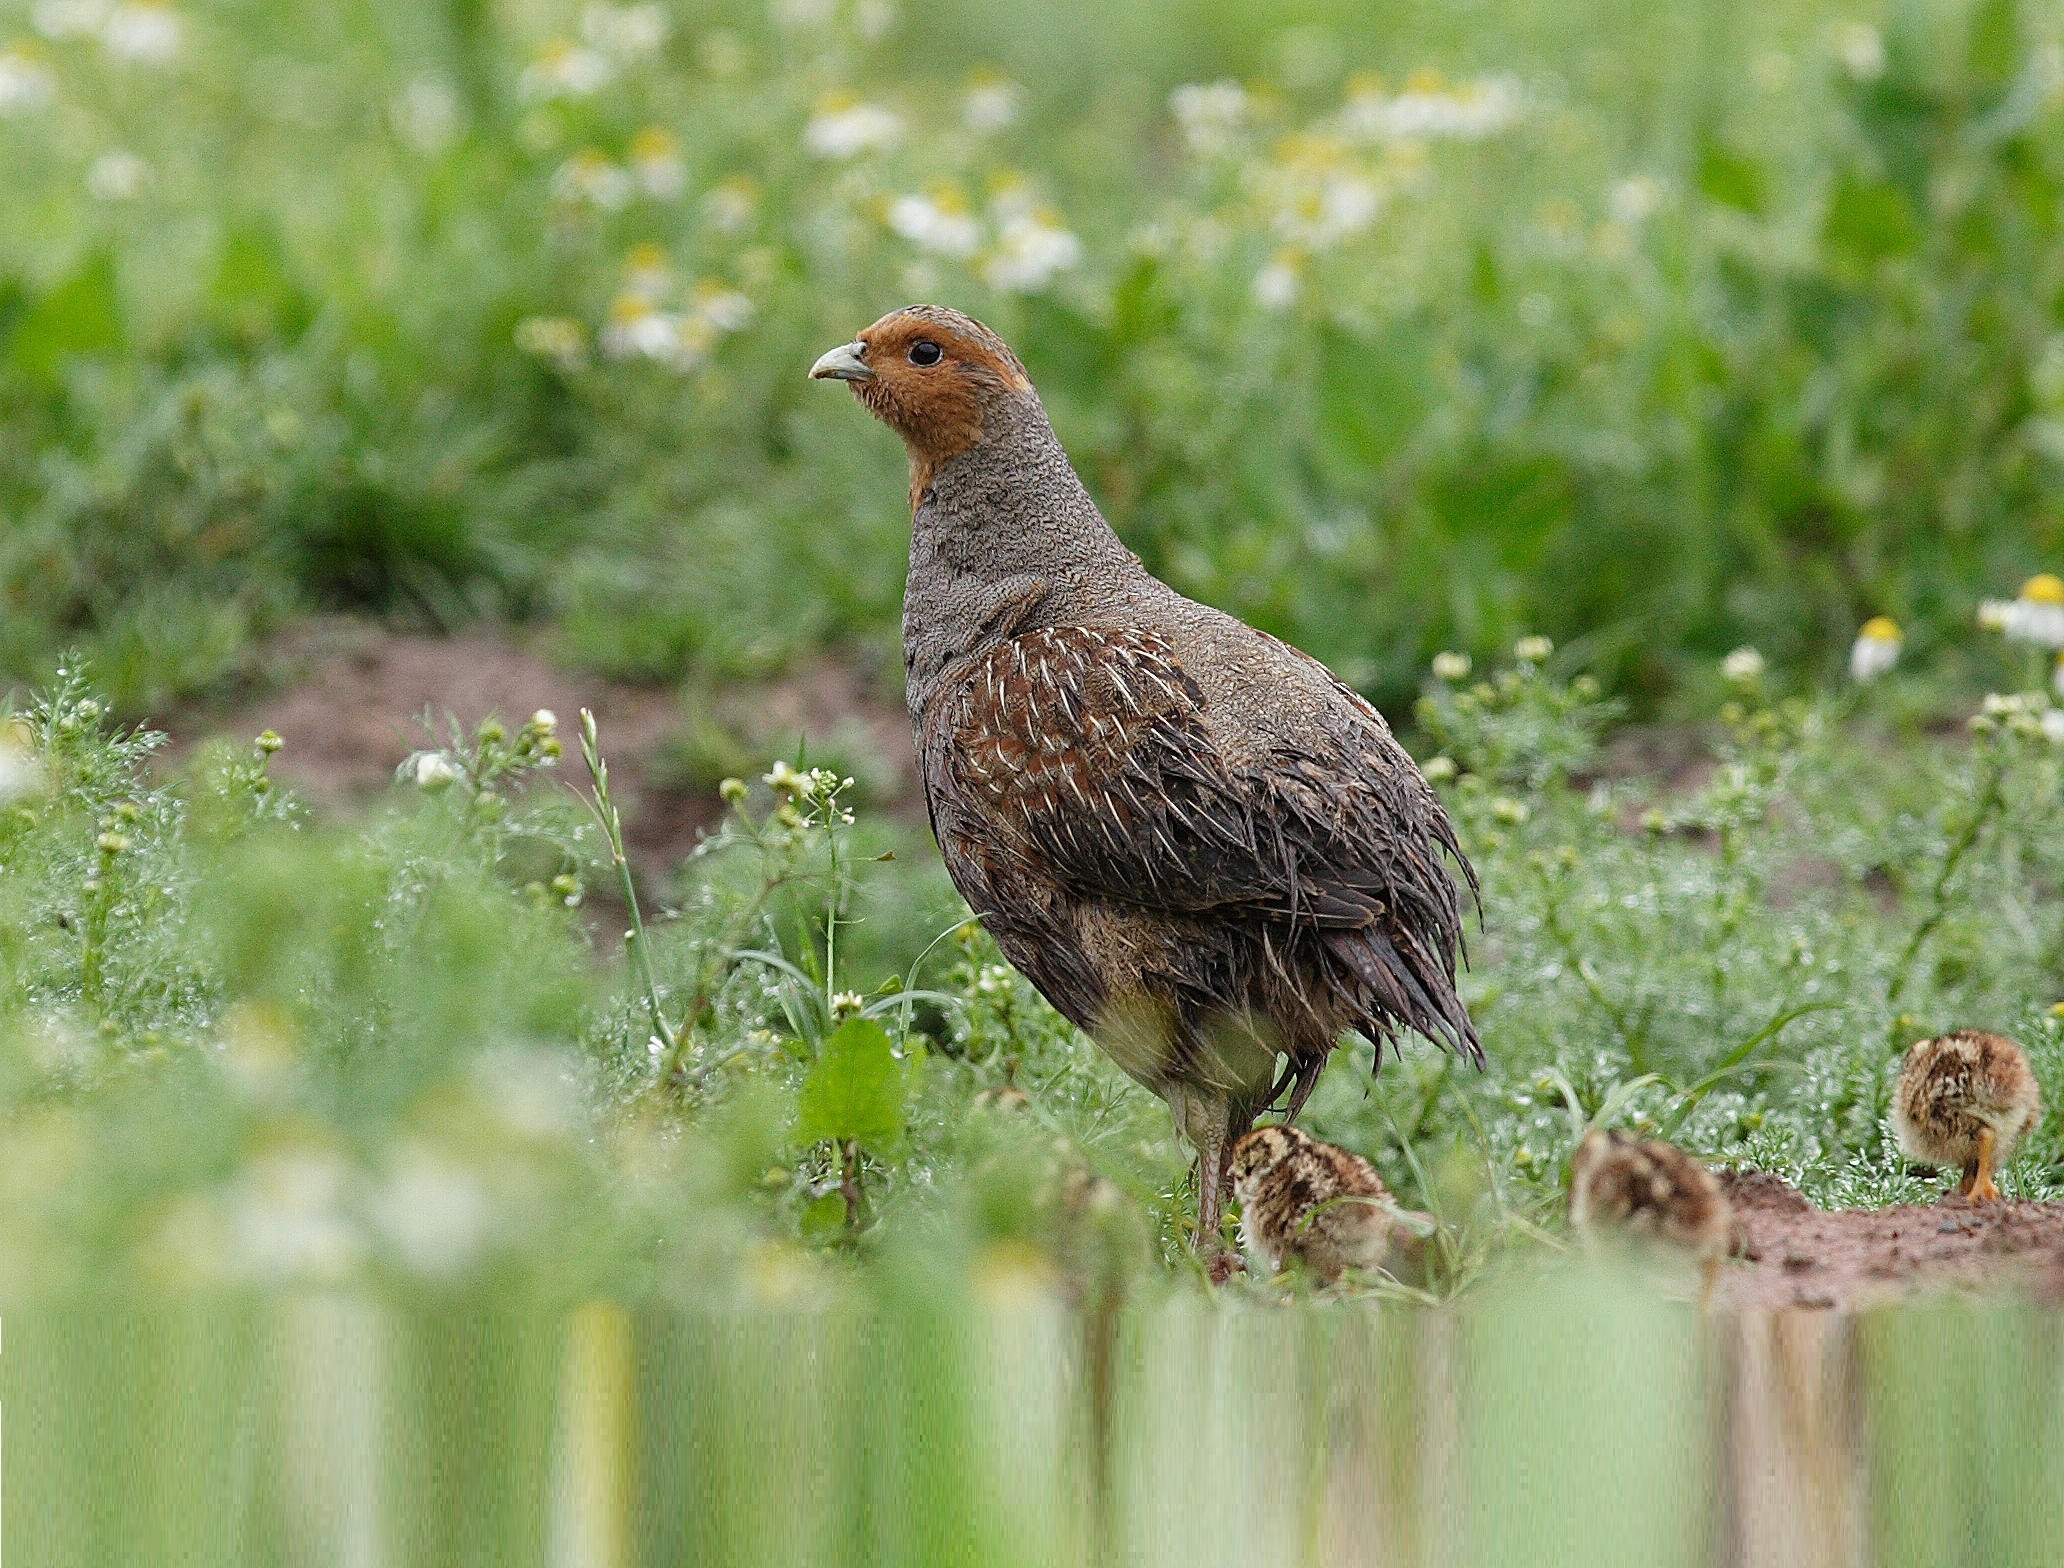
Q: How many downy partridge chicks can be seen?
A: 3